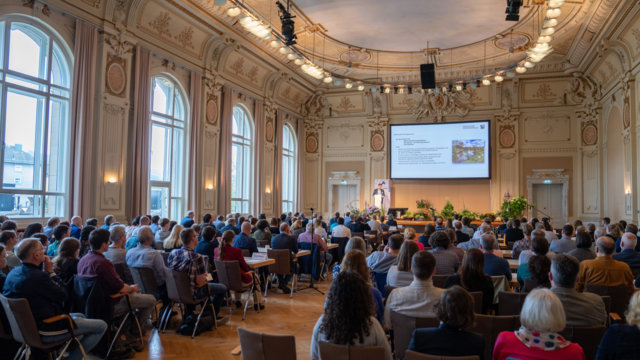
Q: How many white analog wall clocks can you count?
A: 0